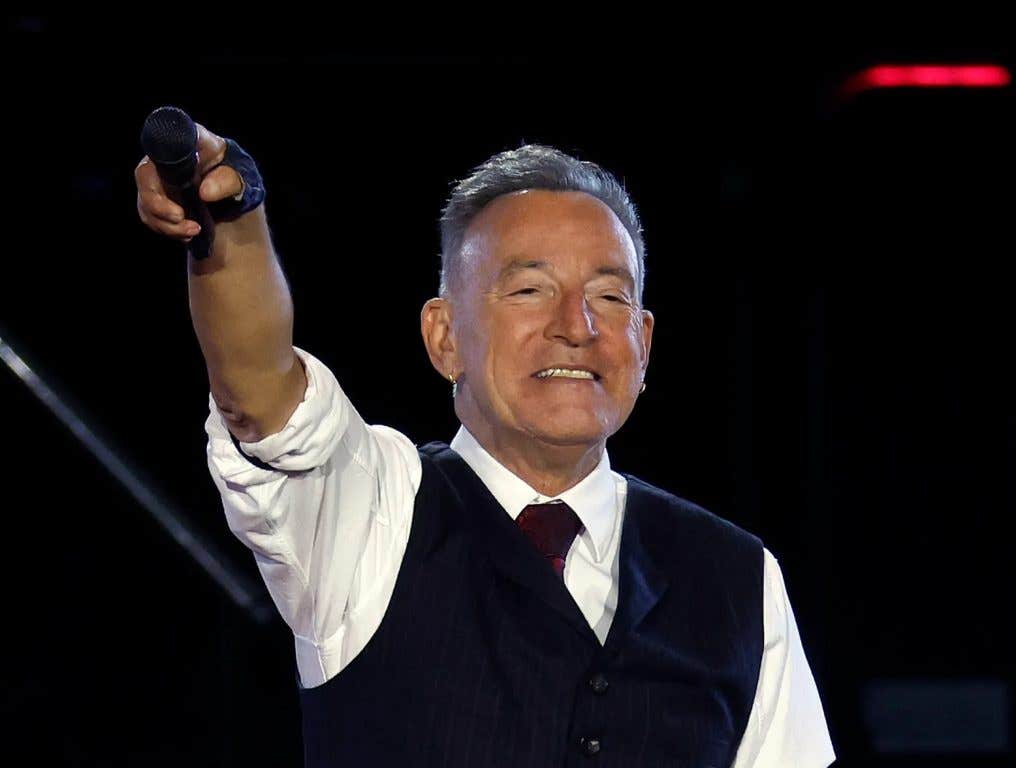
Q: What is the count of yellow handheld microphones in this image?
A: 0